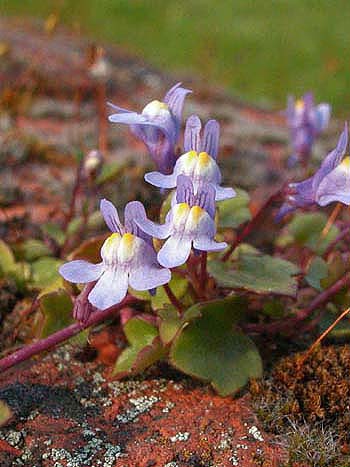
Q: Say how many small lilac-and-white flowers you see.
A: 6